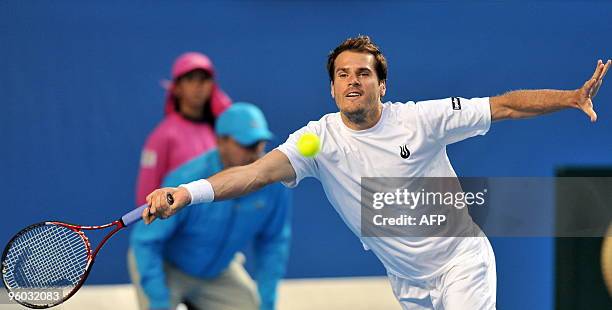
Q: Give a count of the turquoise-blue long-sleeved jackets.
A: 1